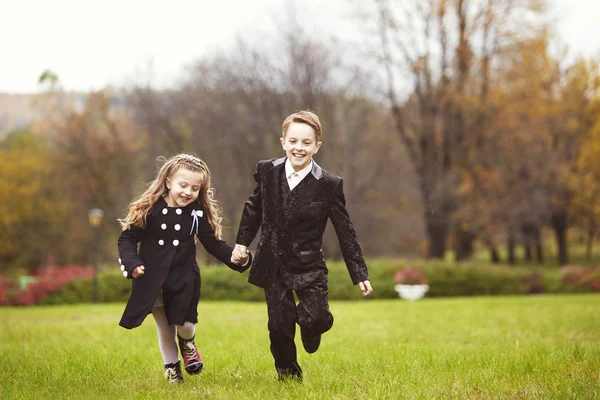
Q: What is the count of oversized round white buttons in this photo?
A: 9